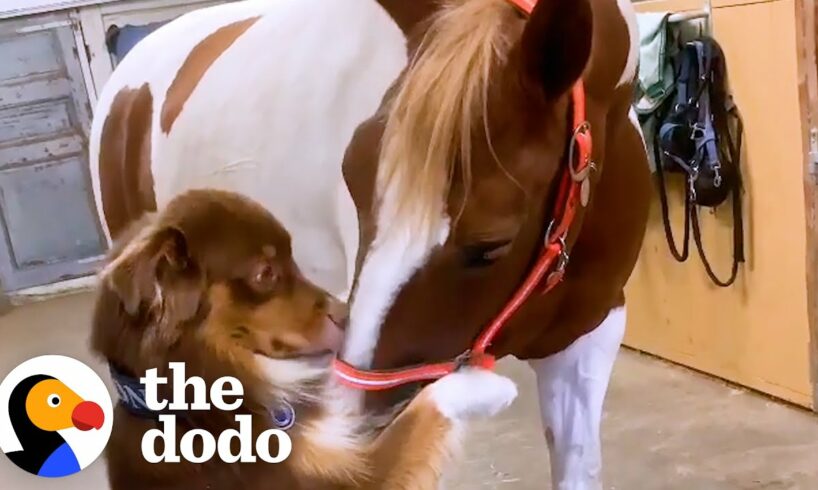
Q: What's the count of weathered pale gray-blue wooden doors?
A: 1